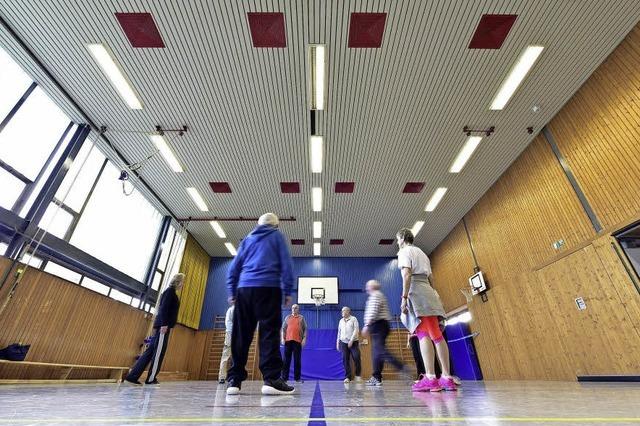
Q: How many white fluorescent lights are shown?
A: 14